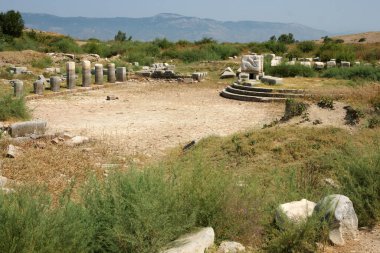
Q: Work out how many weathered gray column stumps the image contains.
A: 8